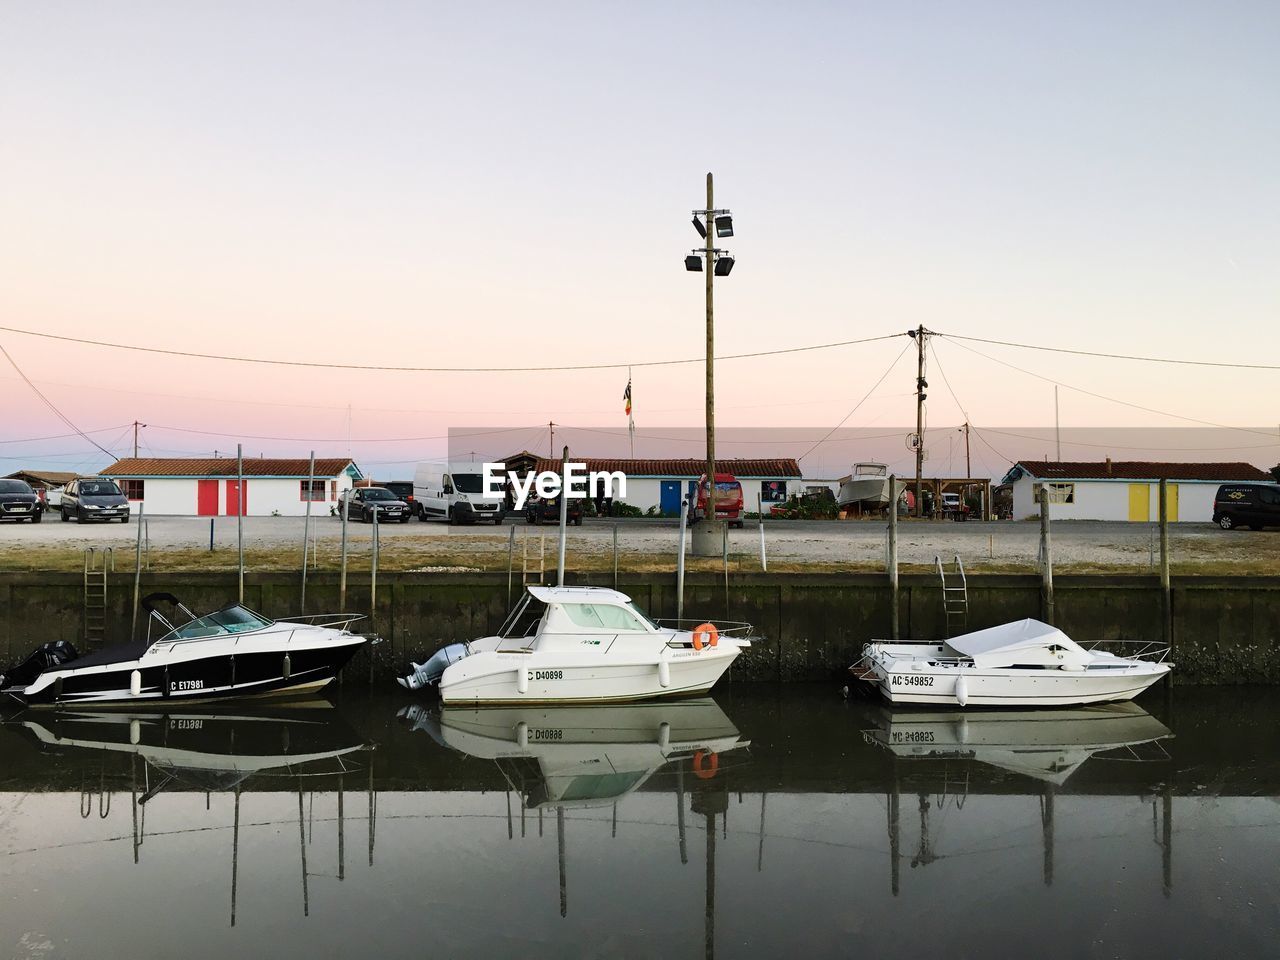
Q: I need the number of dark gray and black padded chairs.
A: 0